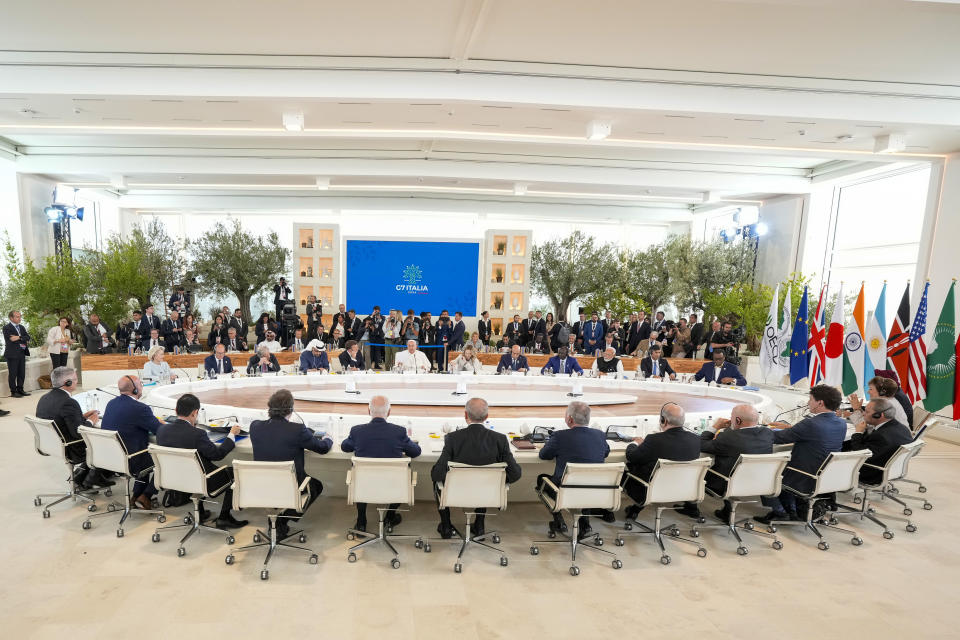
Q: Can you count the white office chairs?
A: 13